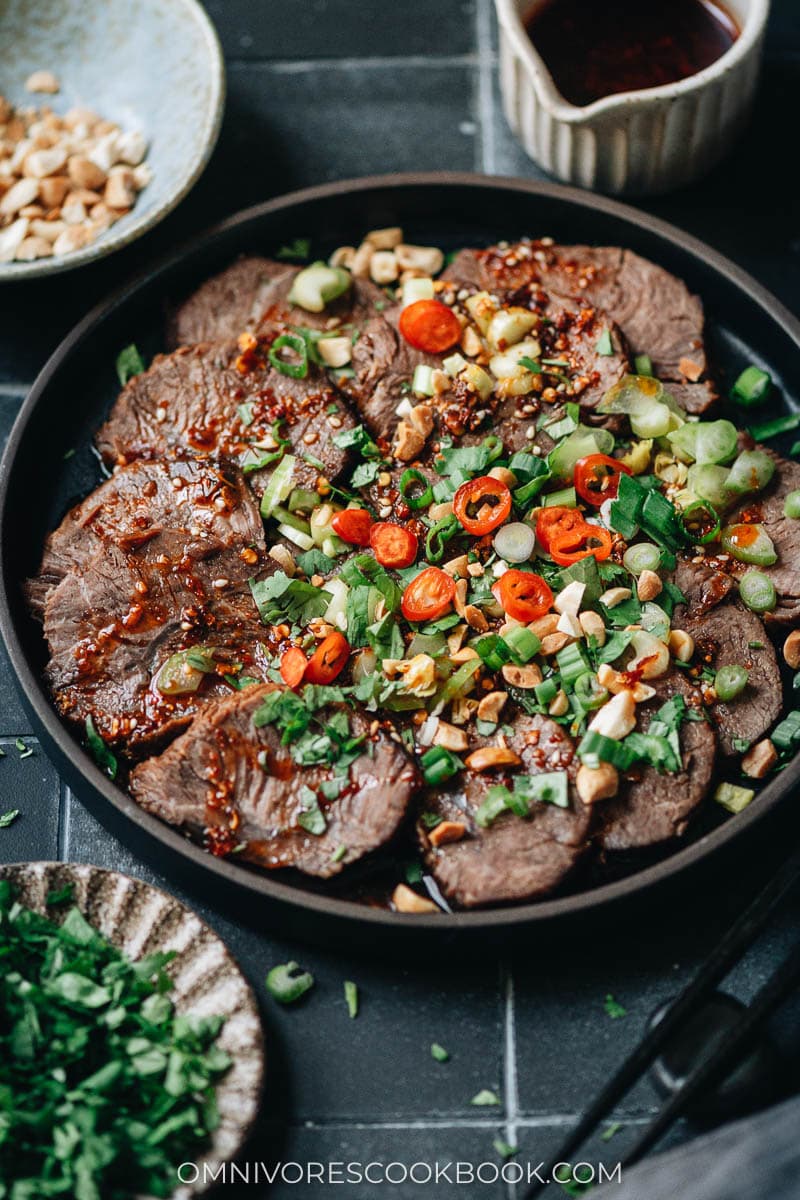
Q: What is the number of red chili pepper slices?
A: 11